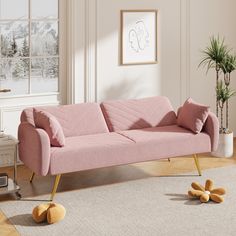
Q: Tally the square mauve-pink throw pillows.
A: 2